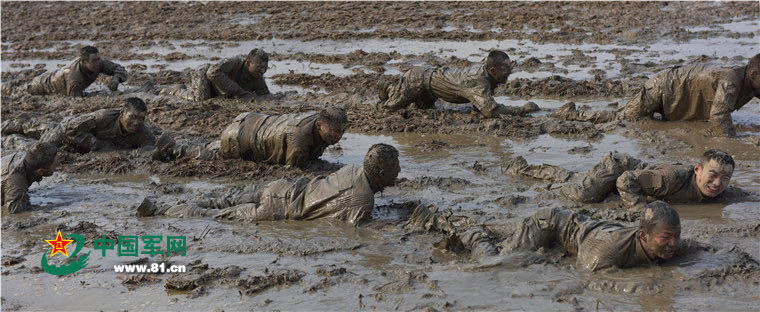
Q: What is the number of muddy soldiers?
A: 10